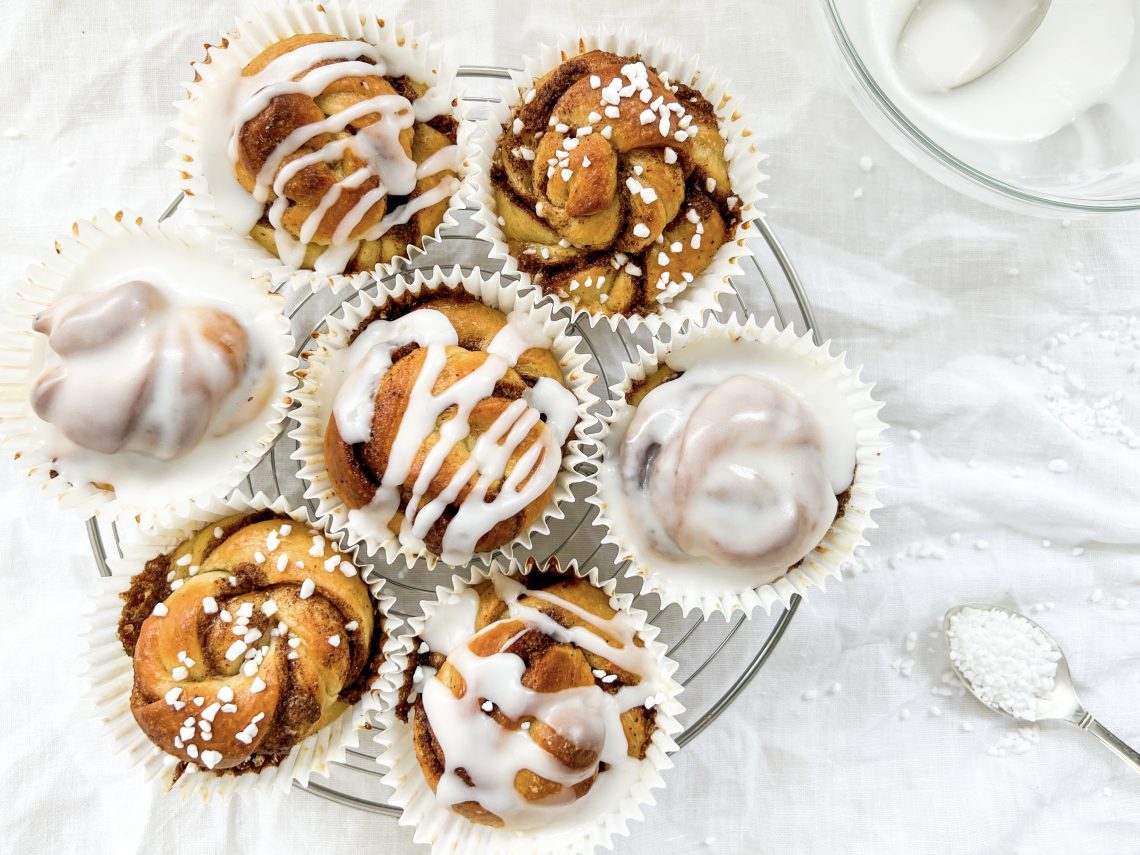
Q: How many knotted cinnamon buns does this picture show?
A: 7